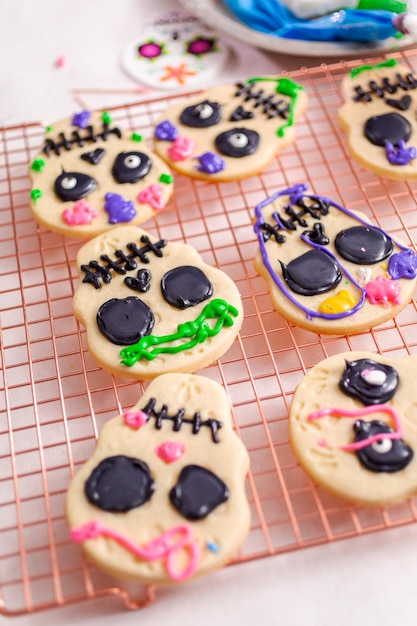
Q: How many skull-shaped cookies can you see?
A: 7